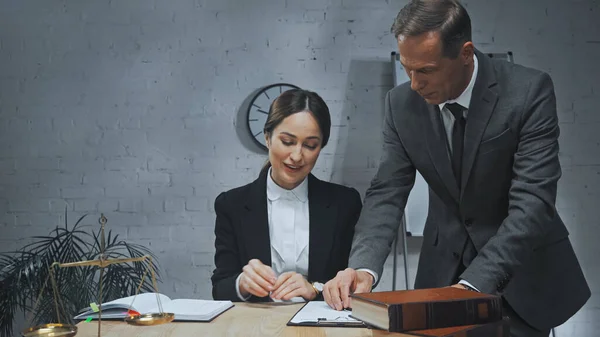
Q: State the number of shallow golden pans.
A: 2